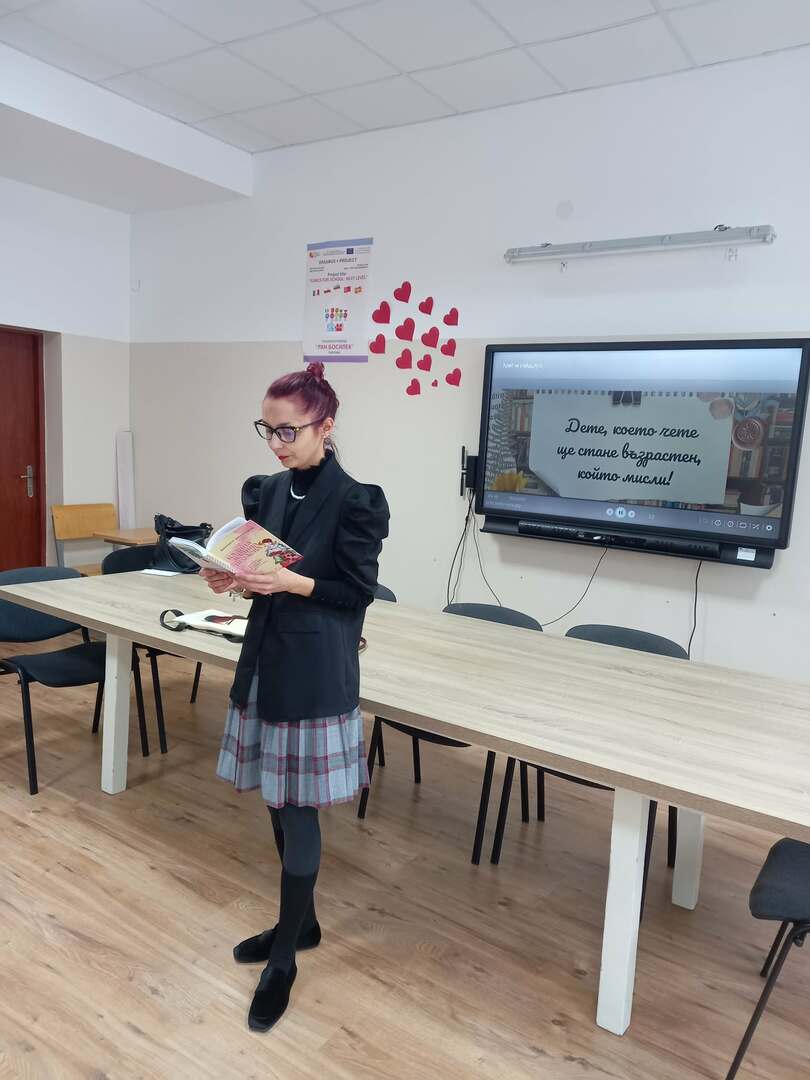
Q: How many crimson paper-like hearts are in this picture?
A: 13